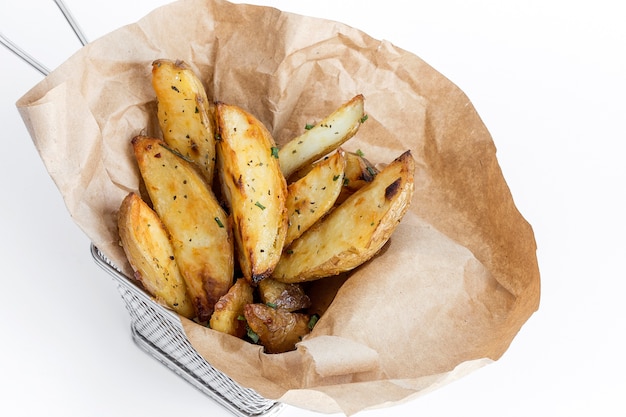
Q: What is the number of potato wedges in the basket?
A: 11